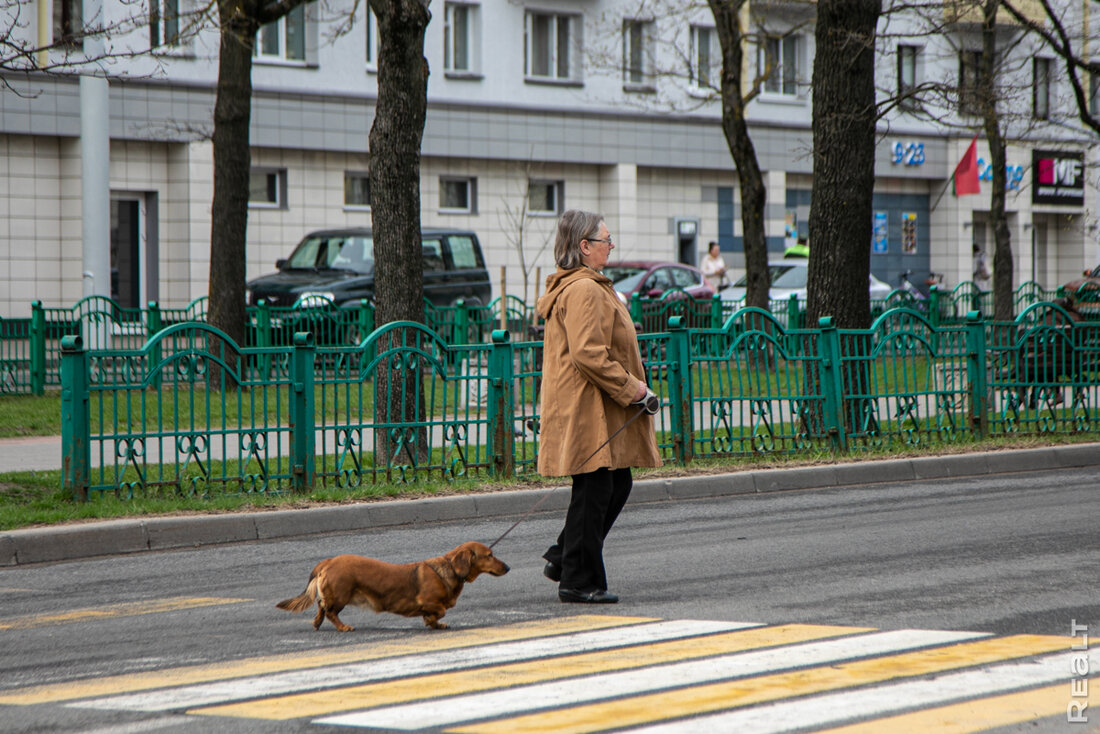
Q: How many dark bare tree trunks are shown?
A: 5